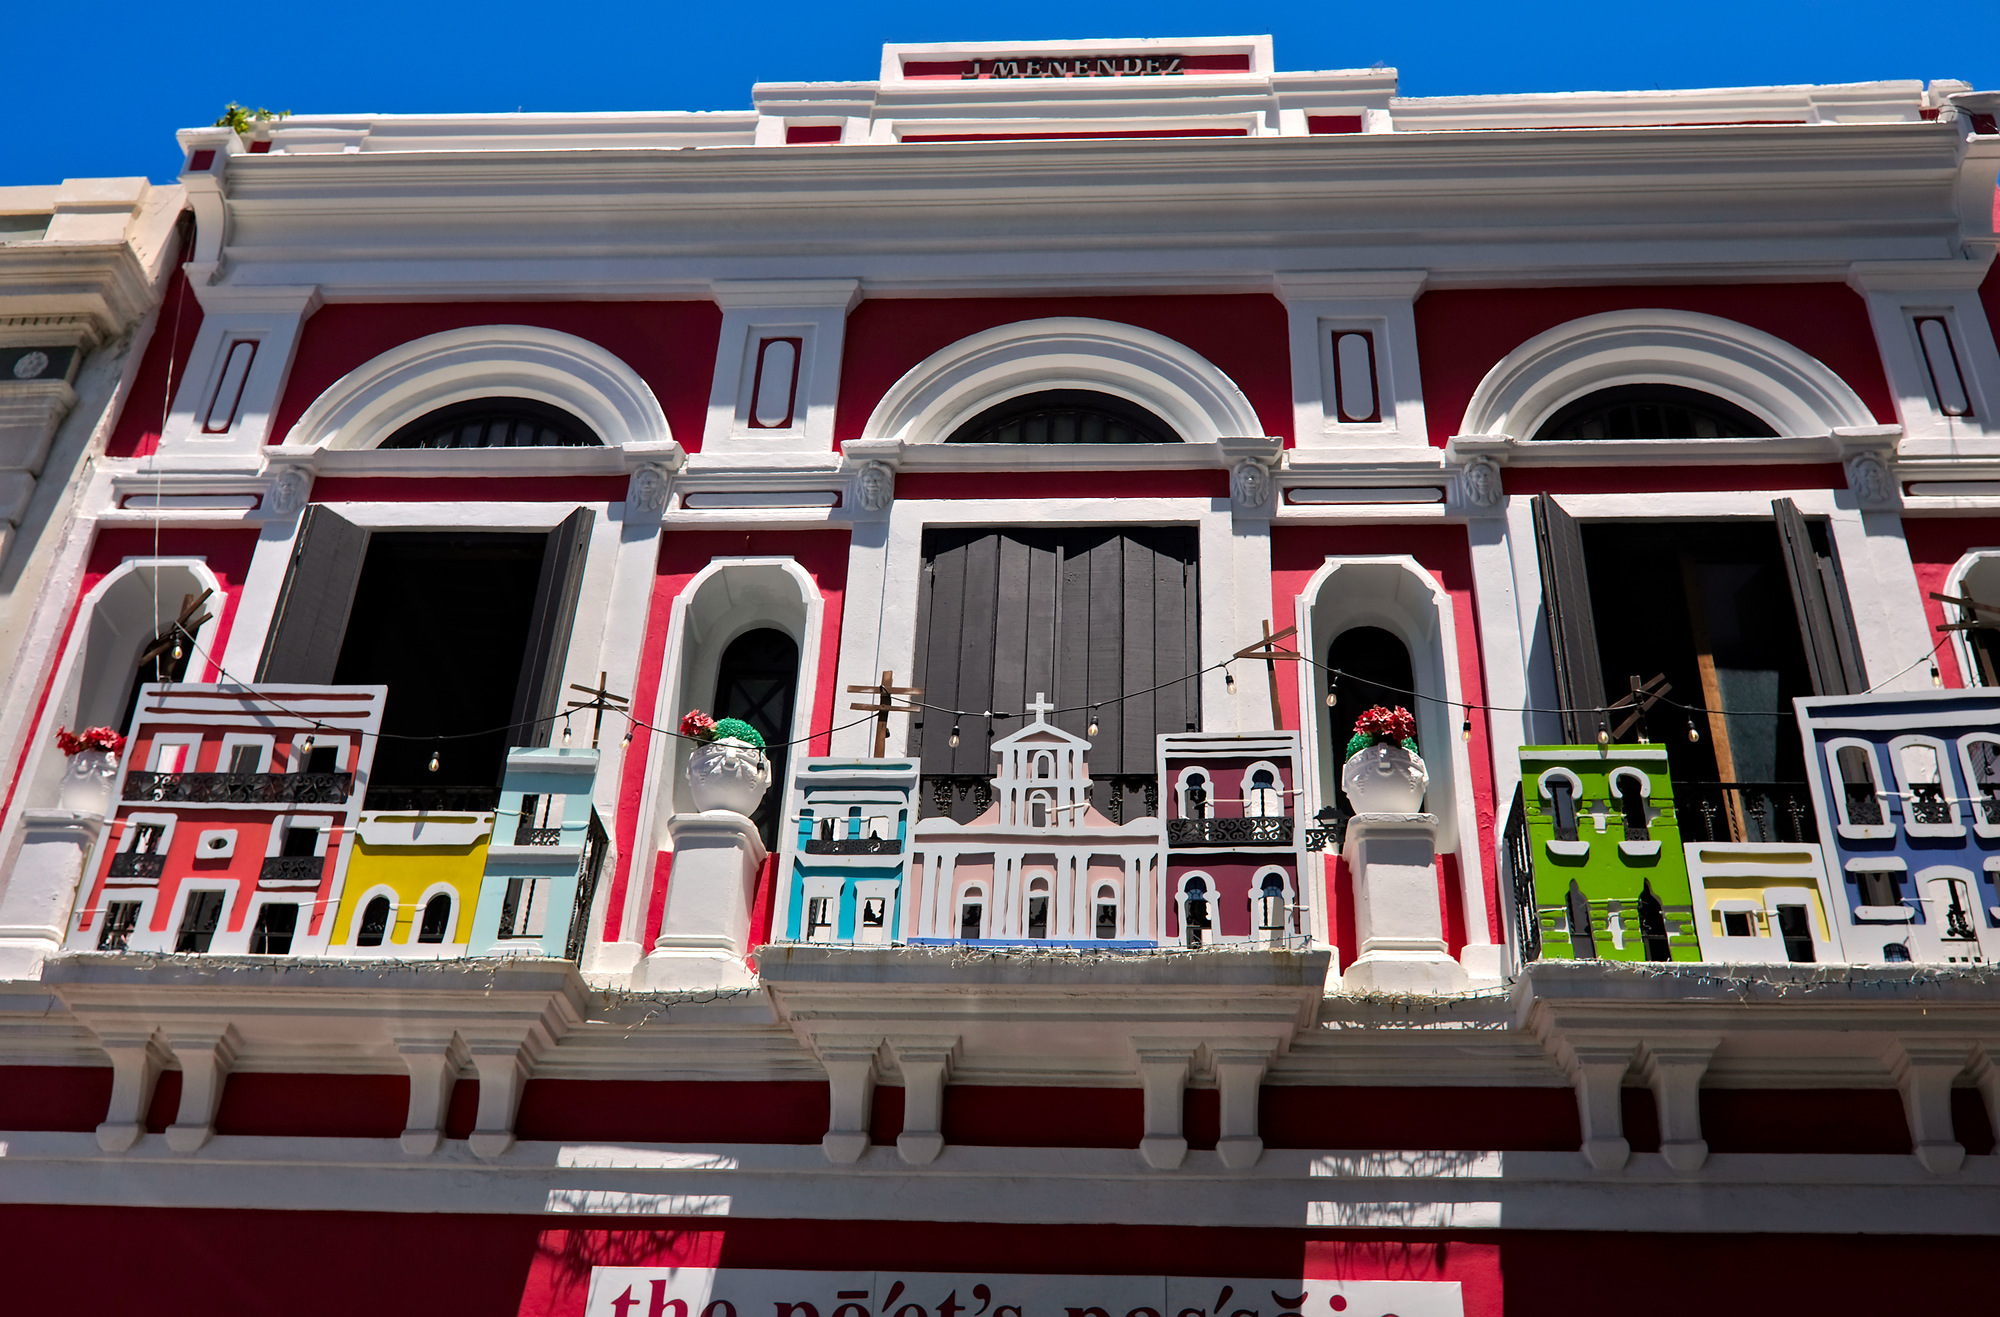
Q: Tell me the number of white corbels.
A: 12